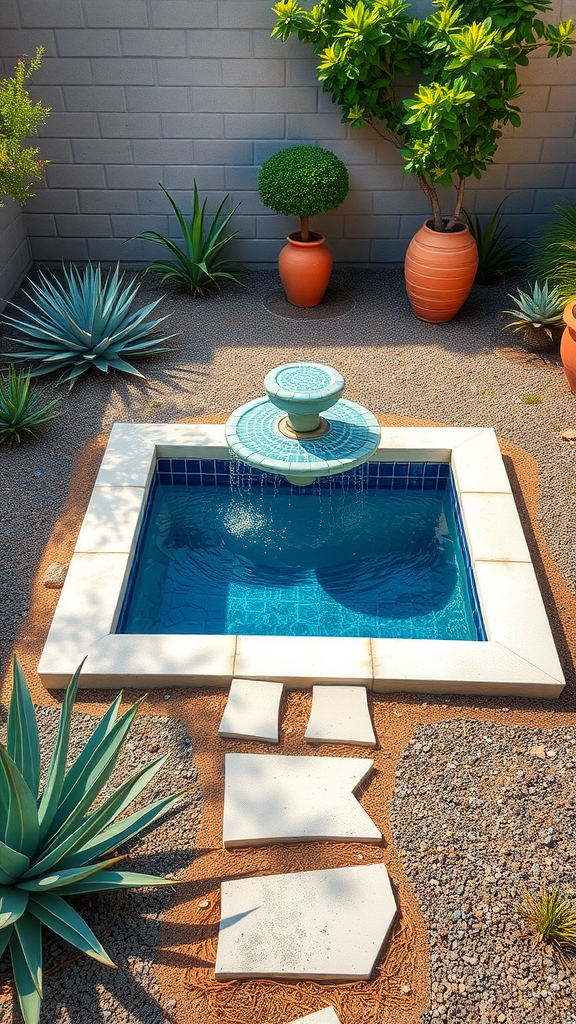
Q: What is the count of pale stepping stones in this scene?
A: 5